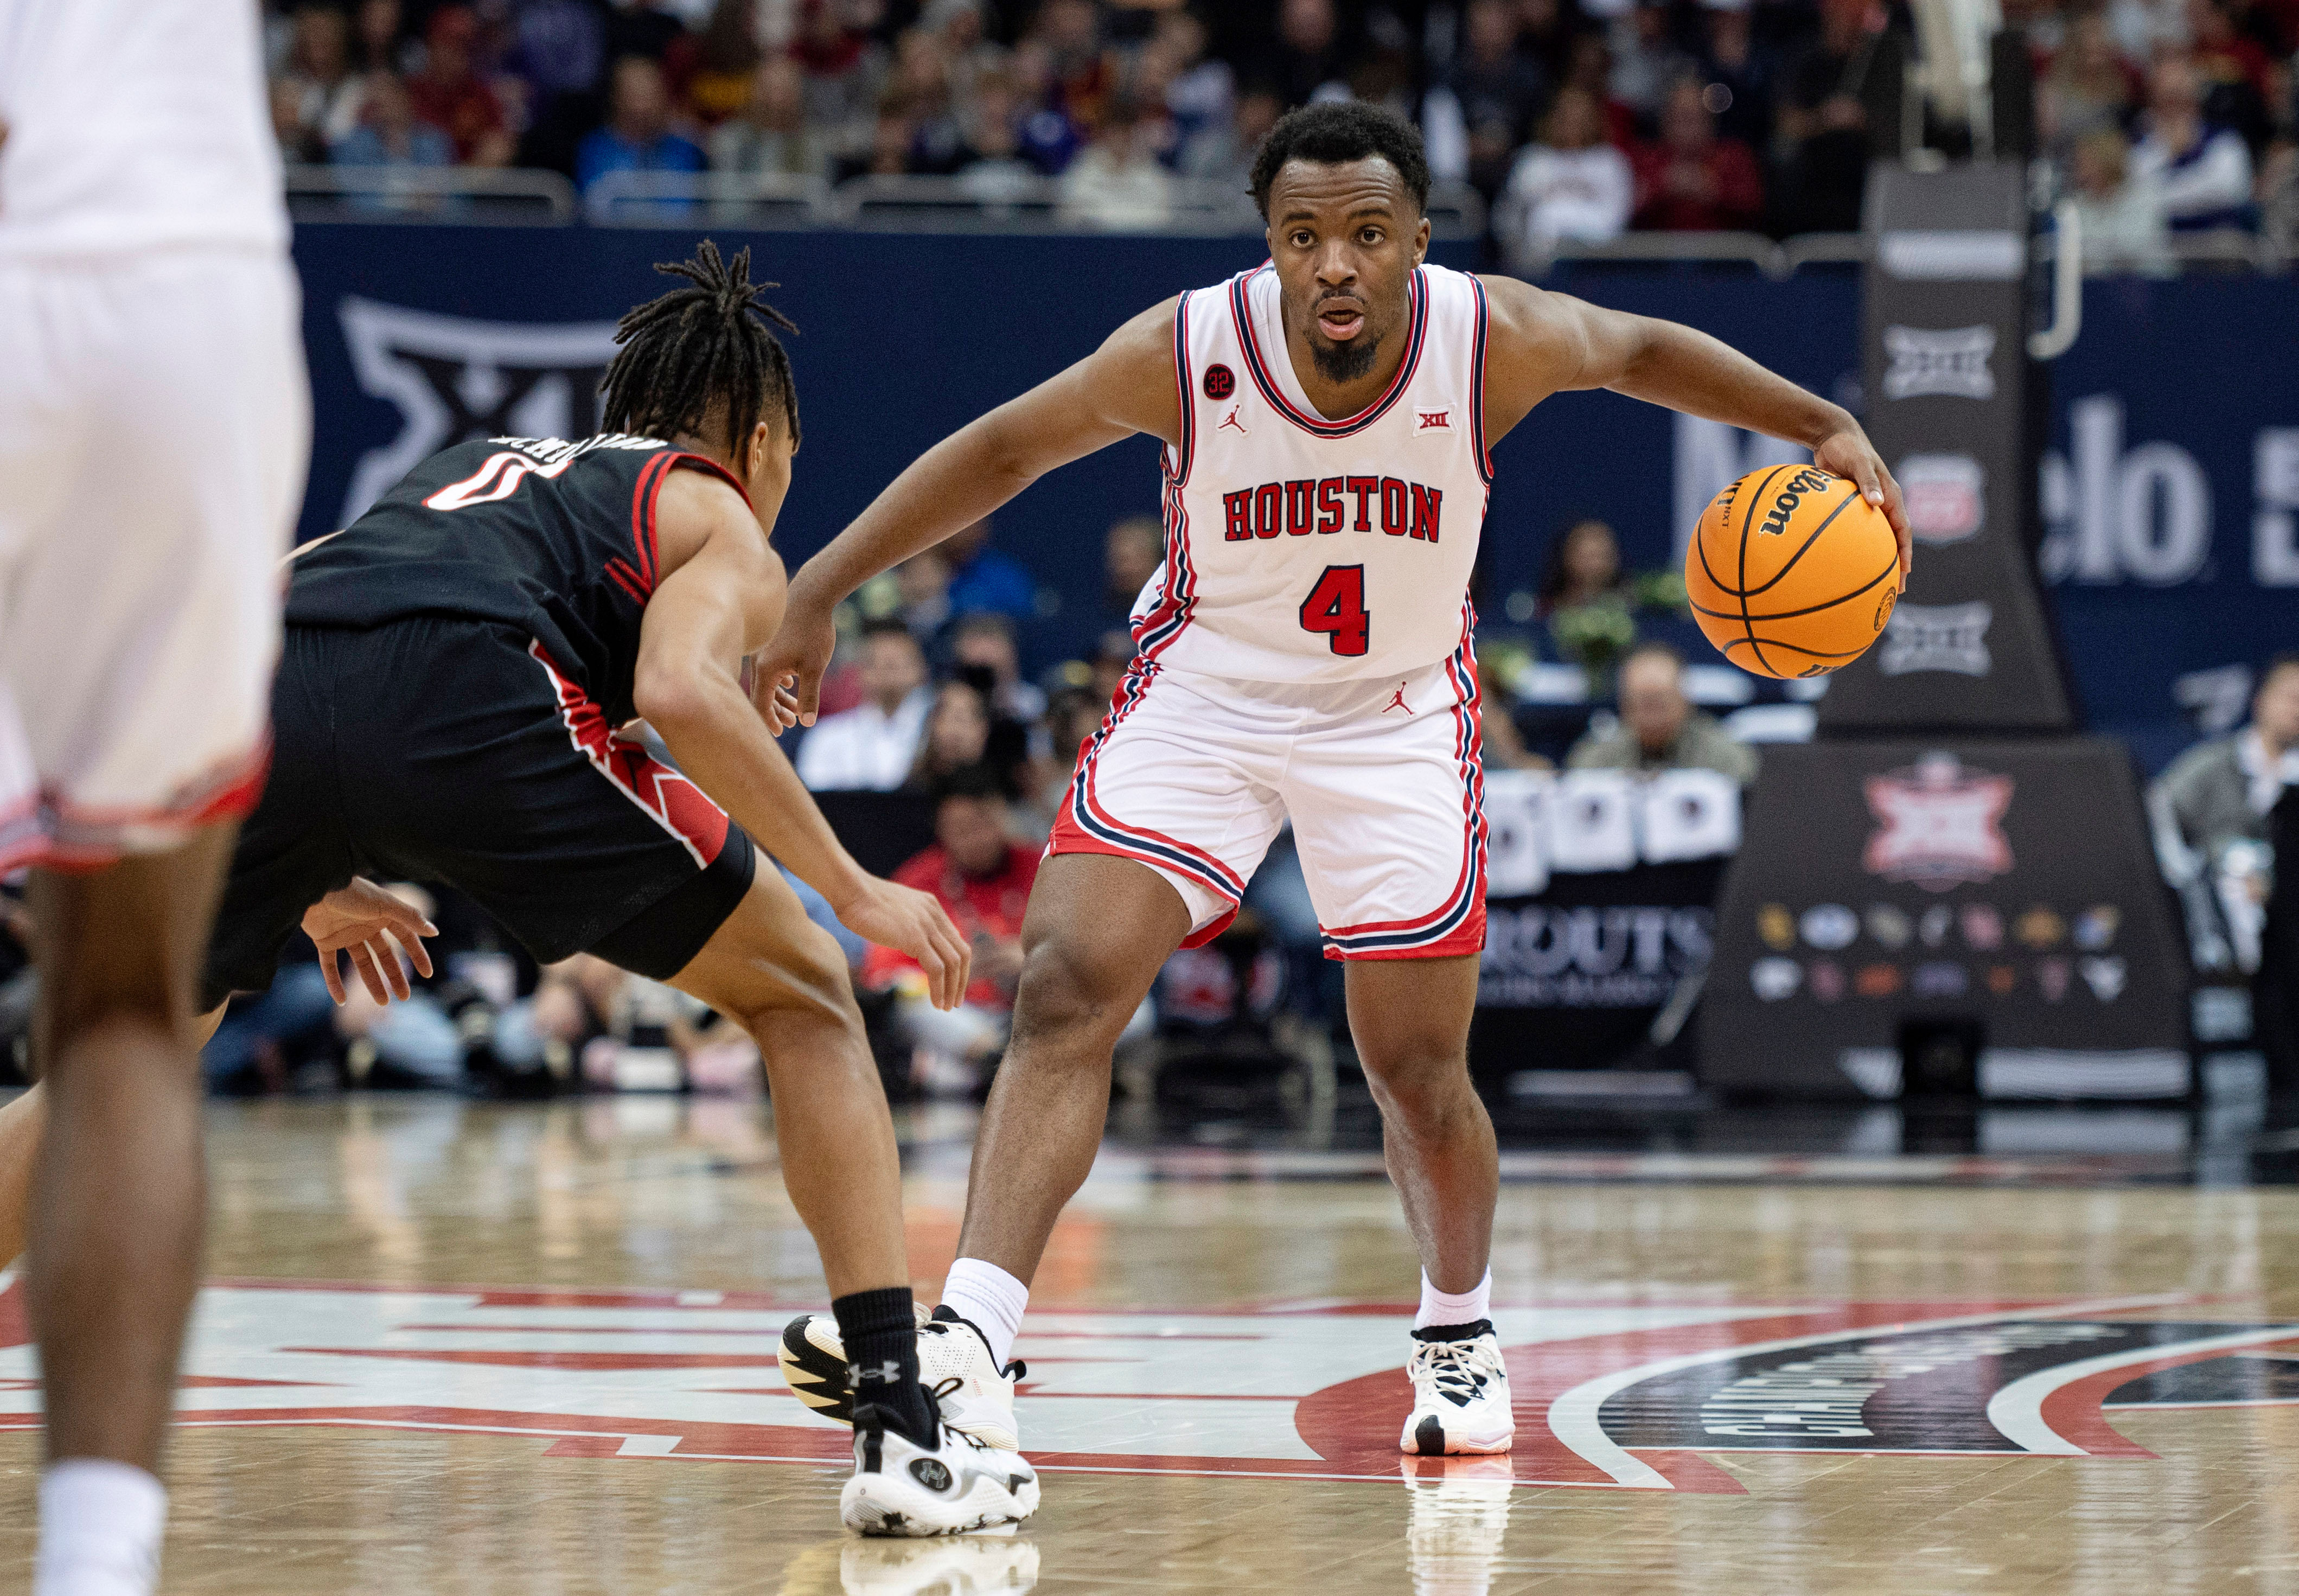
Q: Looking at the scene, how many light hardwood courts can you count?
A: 1